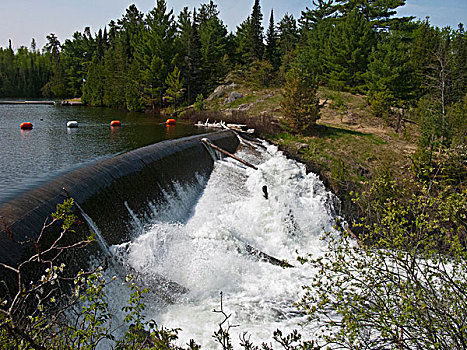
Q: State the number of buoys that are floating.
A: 4